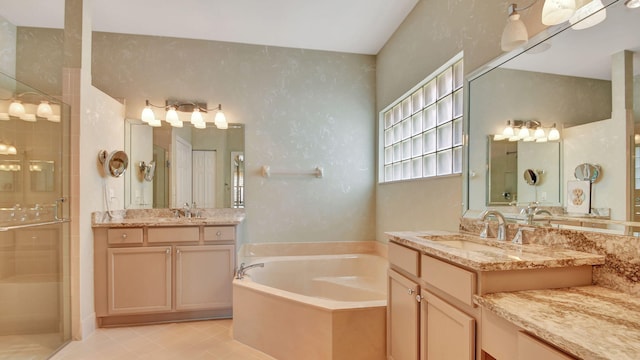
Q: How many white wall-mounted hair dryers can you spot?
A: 0